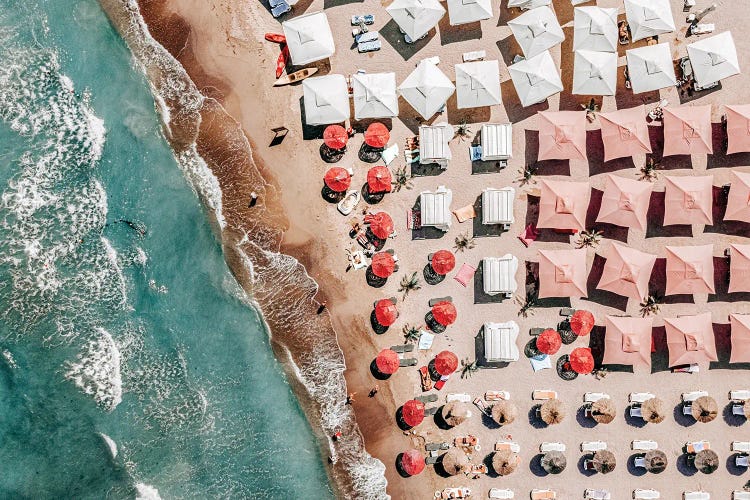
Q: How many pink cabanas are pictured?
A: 15